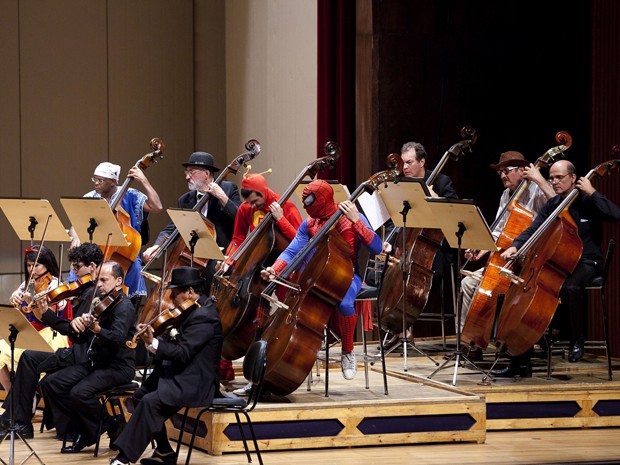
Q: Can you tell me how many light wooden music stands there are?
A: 7